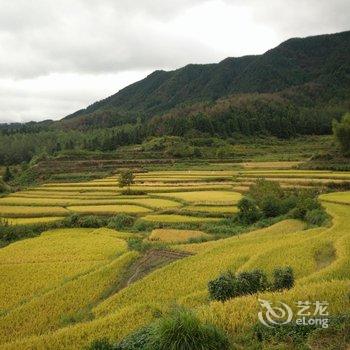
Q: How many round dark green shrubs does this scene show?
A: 3